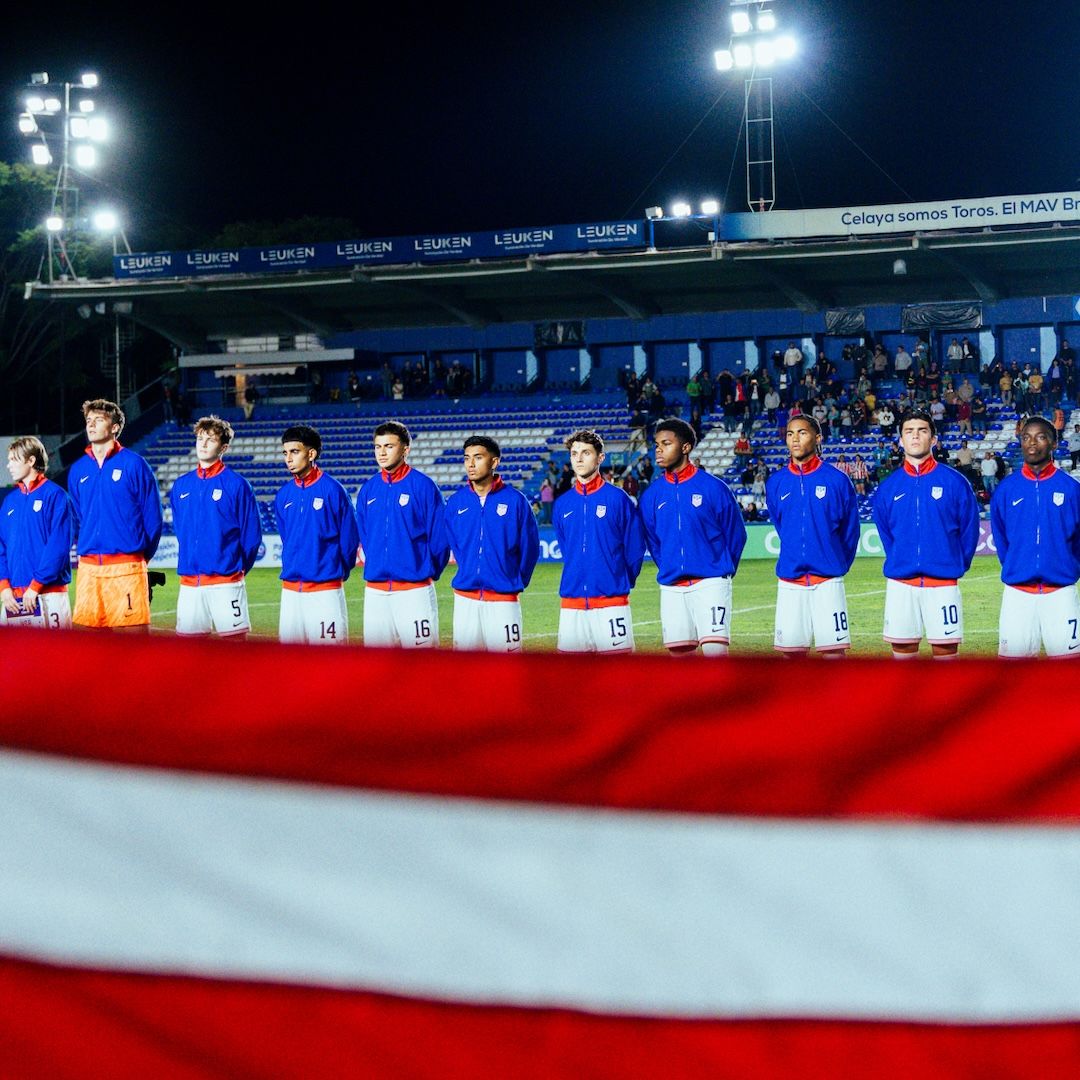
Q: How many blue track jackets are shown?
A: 11